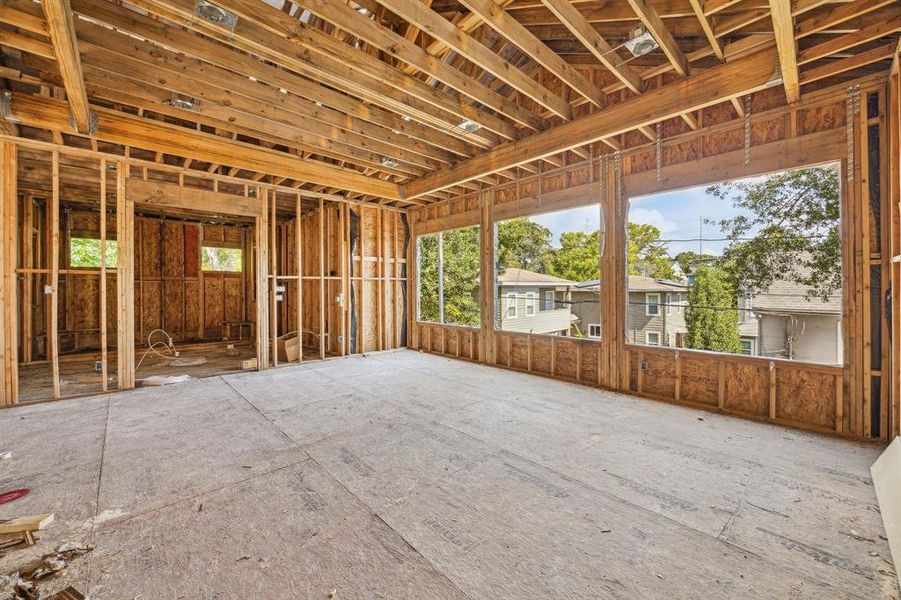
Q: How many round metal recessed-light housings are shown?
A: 5